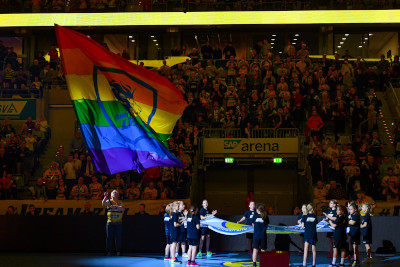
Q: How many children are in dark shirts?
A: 14